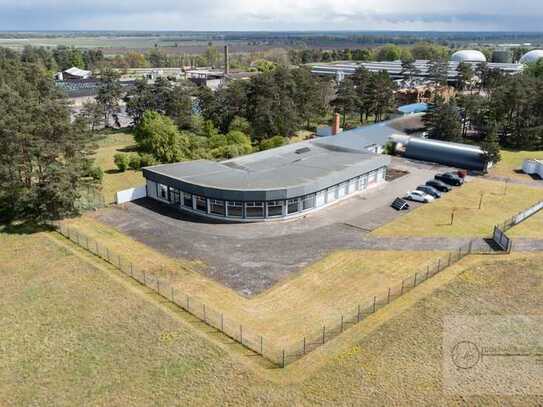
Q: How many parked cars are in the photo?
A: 5